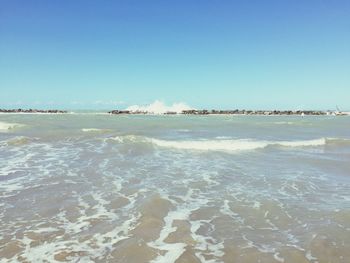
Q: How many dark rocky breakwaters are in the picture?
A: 2